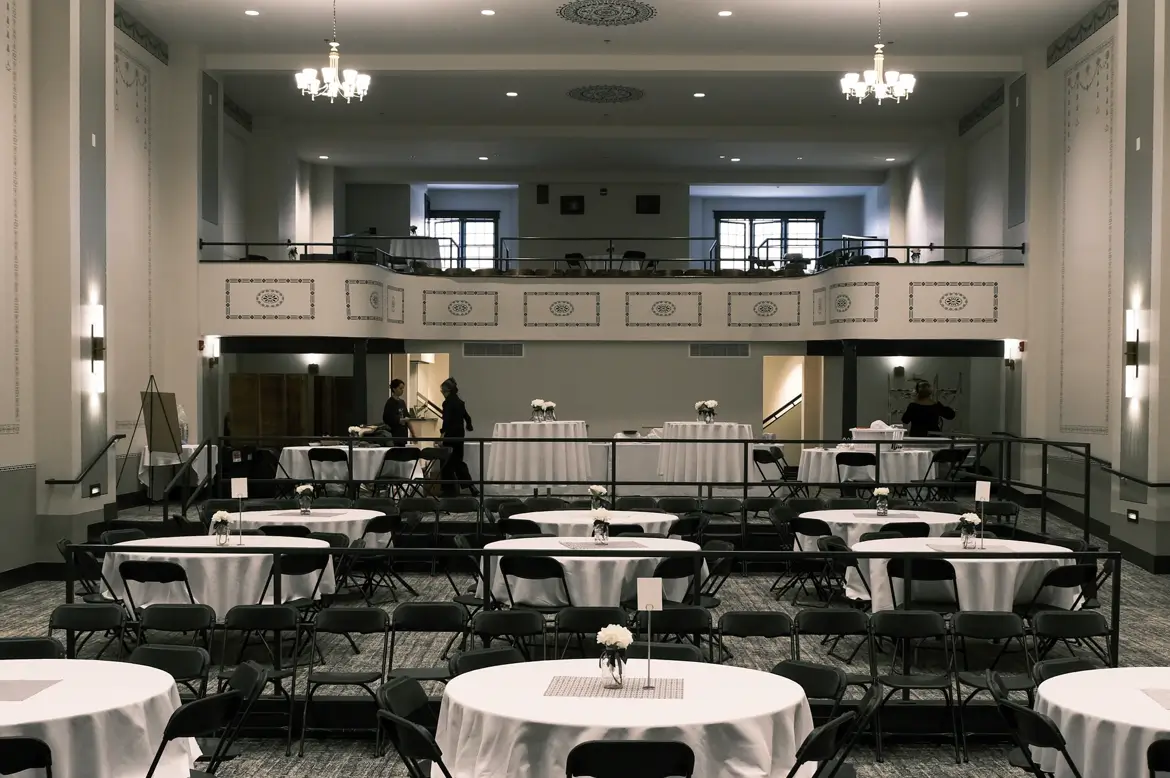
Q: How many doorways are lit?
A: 2